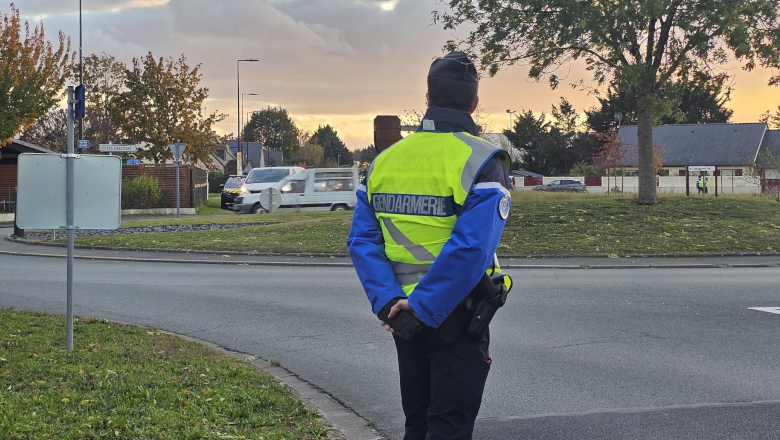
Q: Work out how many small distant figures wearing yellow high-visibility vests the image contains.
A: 2